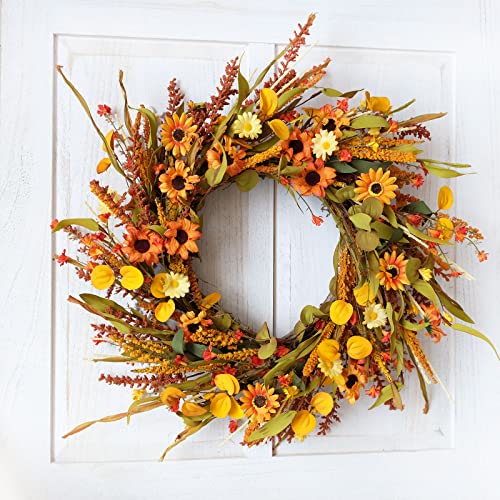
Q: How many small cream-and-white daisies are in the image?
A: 5